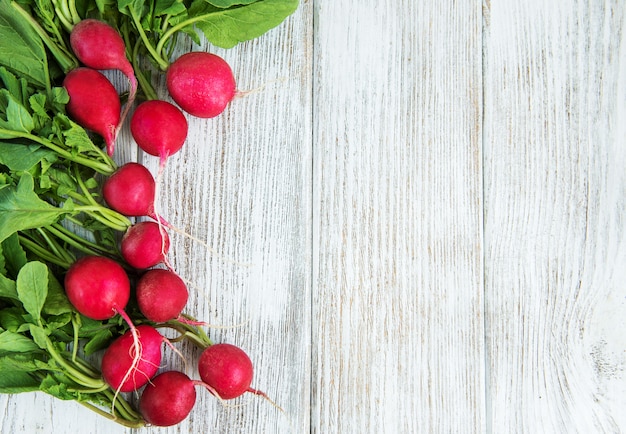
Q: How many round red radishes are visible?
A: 11